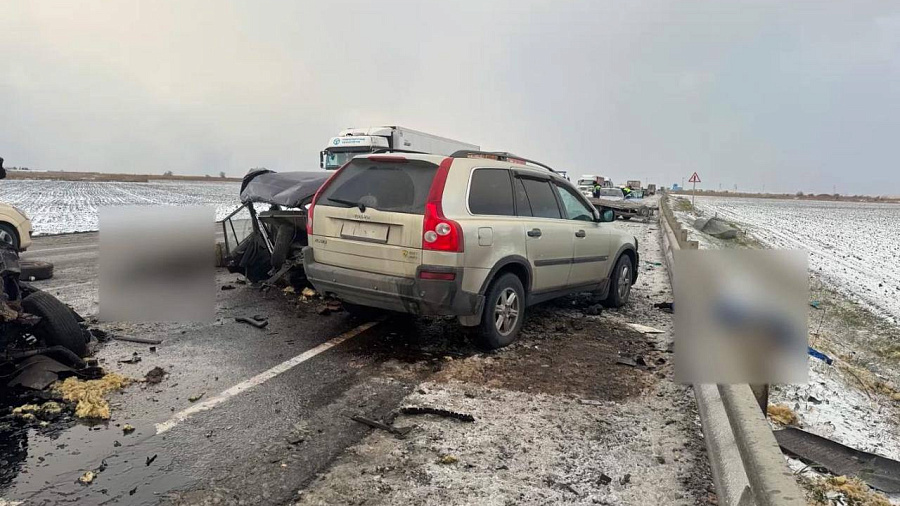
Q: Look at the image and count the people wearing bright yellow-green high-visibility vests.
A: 2